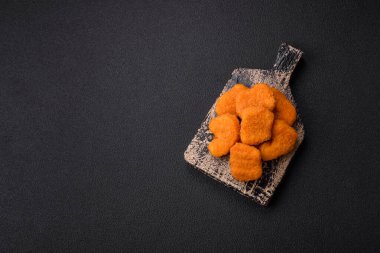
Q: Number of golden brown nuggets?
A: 7